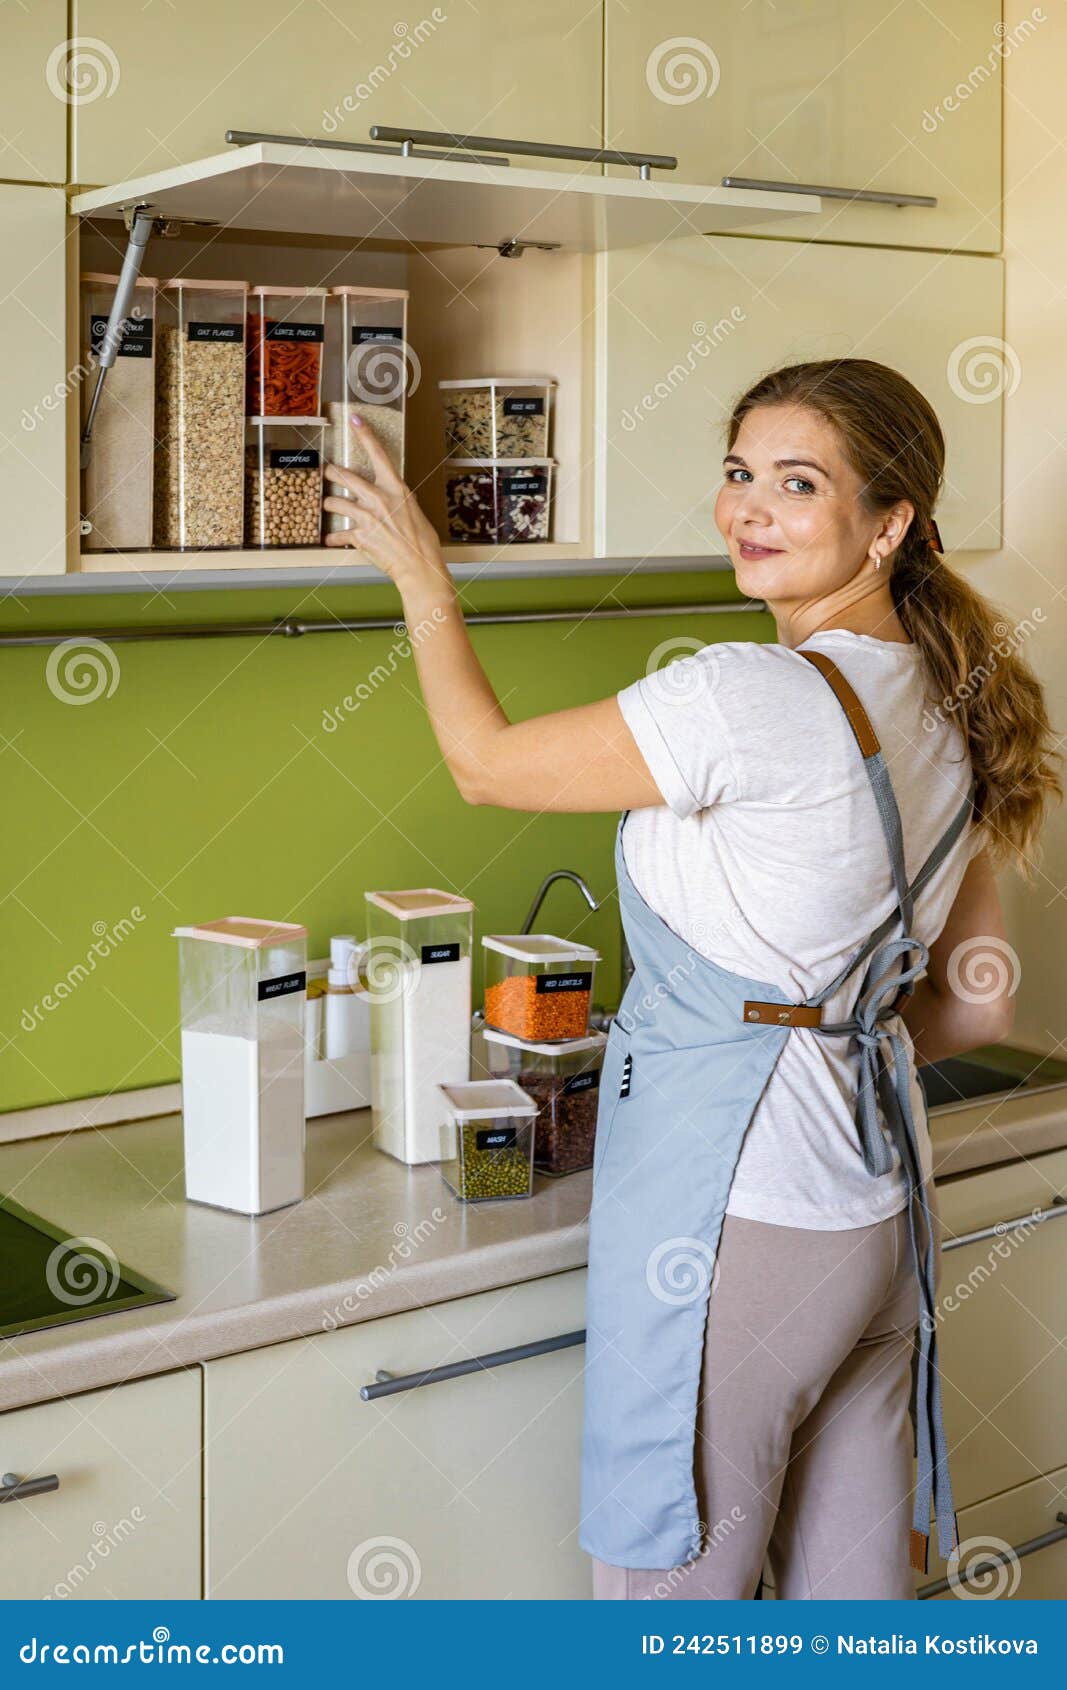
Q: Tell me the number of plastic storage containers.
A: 12